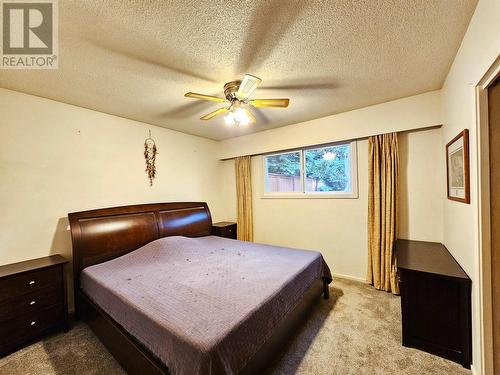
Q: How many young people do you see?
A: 0